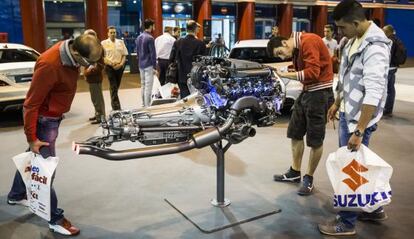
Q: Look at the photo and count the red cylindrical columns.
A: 8